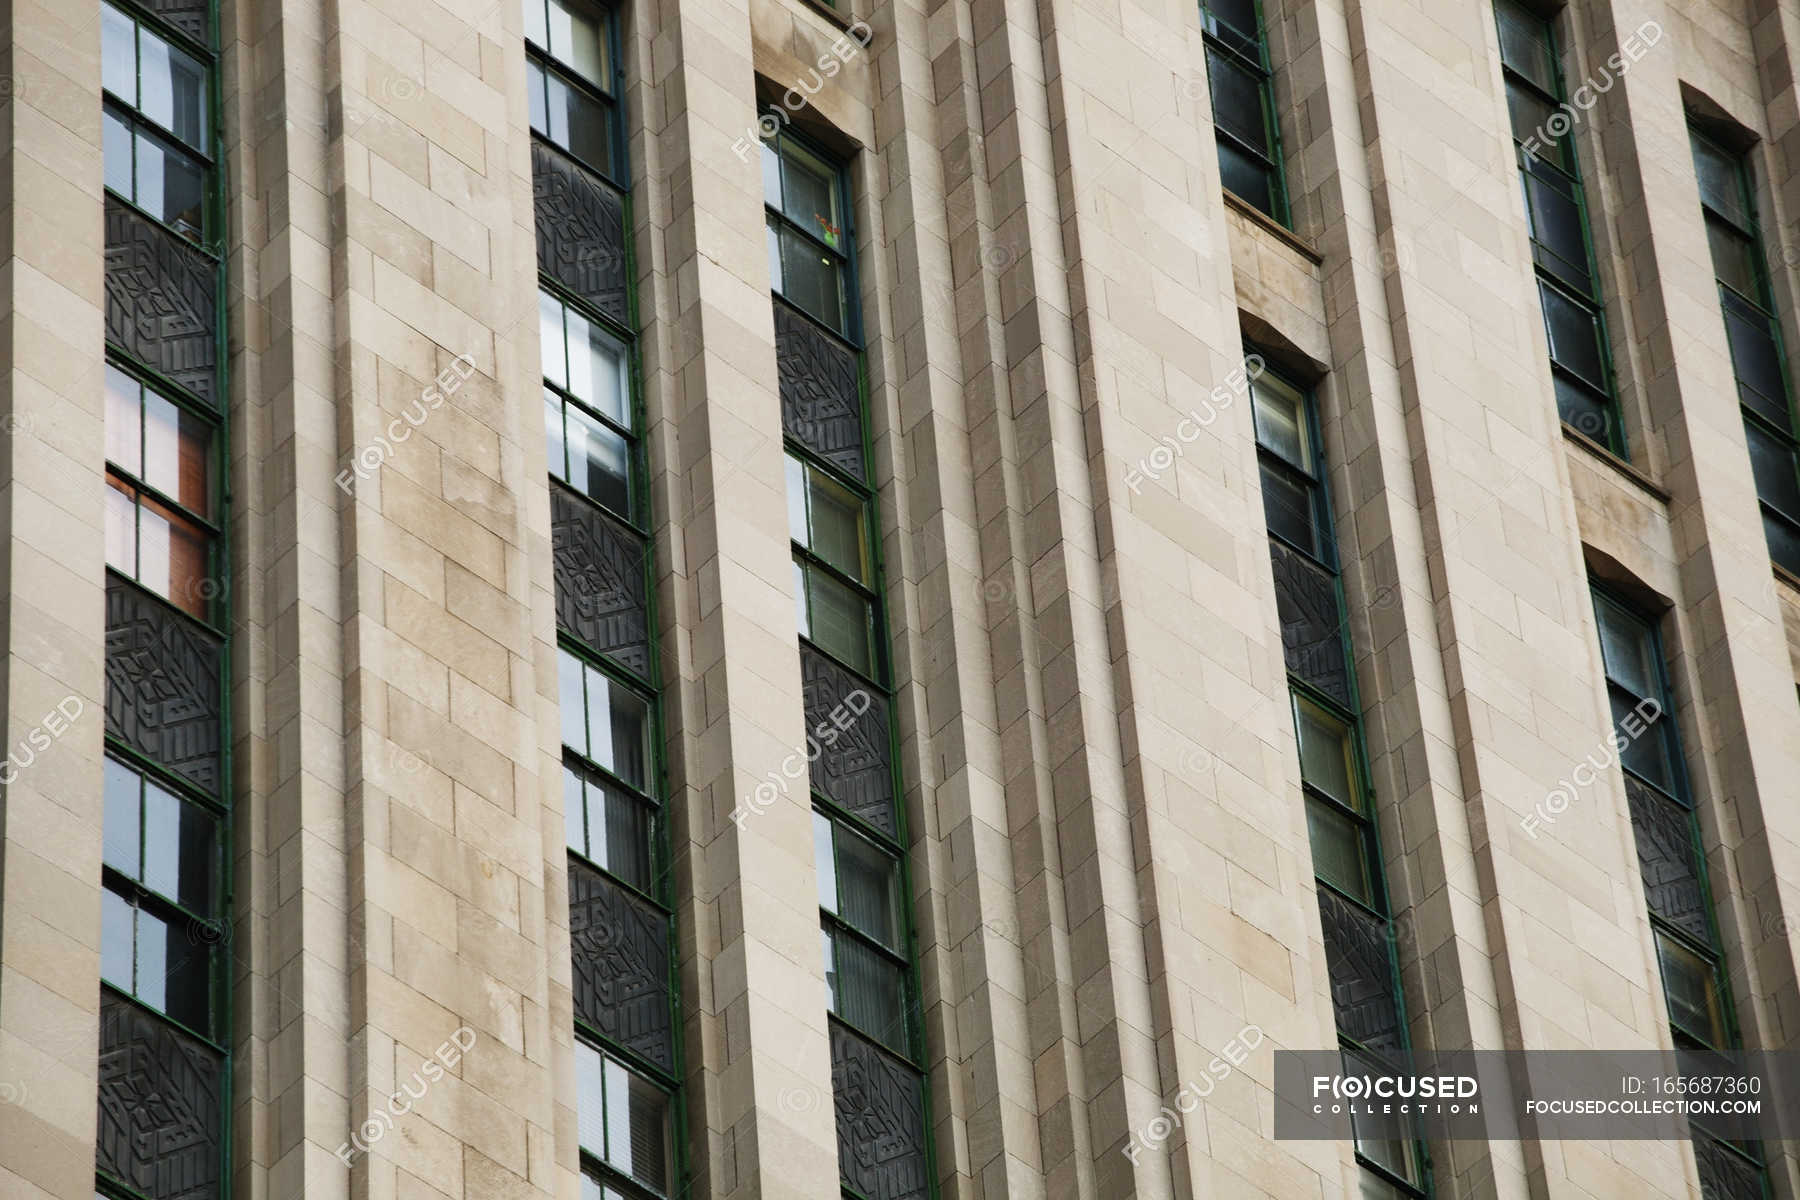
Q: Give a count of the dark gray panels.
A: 14